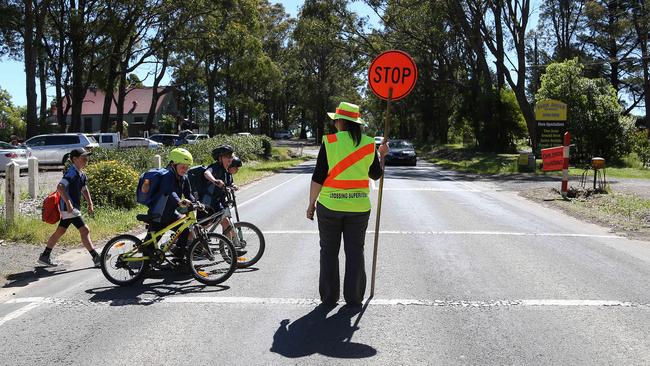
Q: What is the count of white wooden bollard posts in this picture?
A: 3